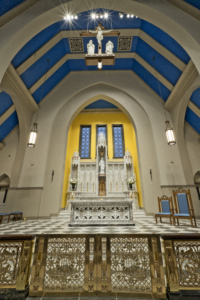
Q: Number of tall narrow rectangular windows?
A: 3